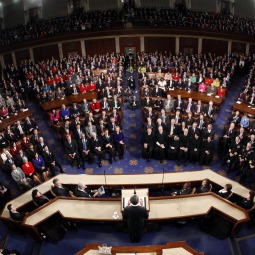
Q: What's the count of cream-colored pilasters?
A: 11